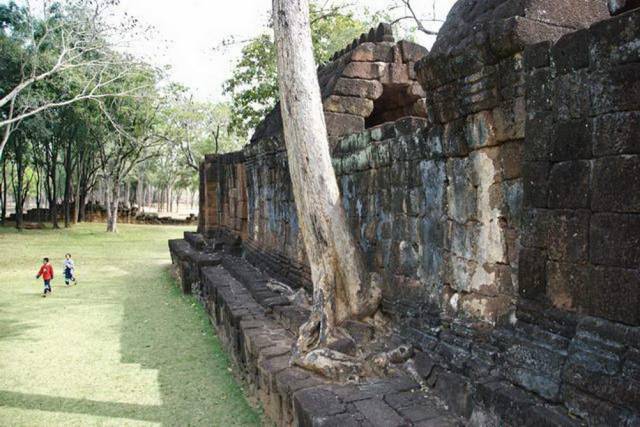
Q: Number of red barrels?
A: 0